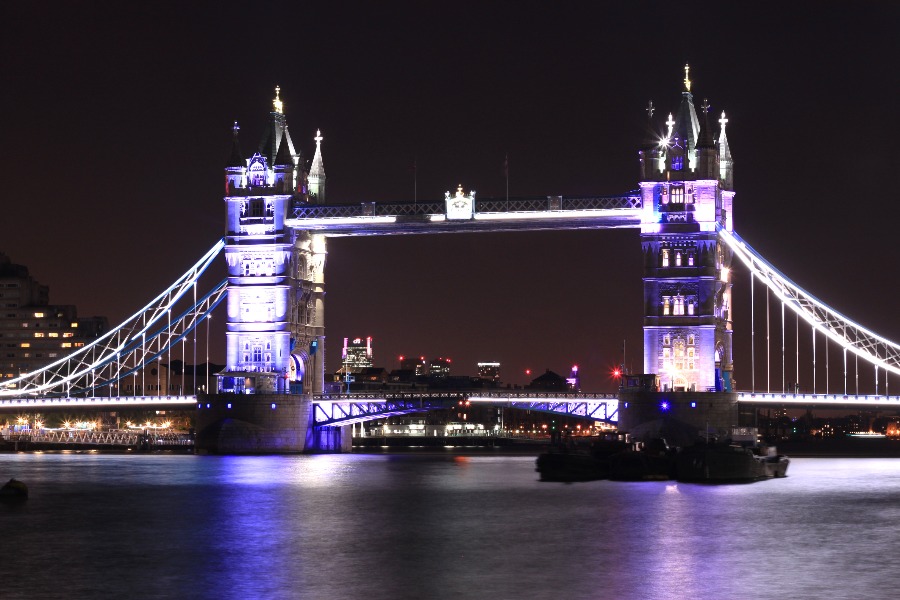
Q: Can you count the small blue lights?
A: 7